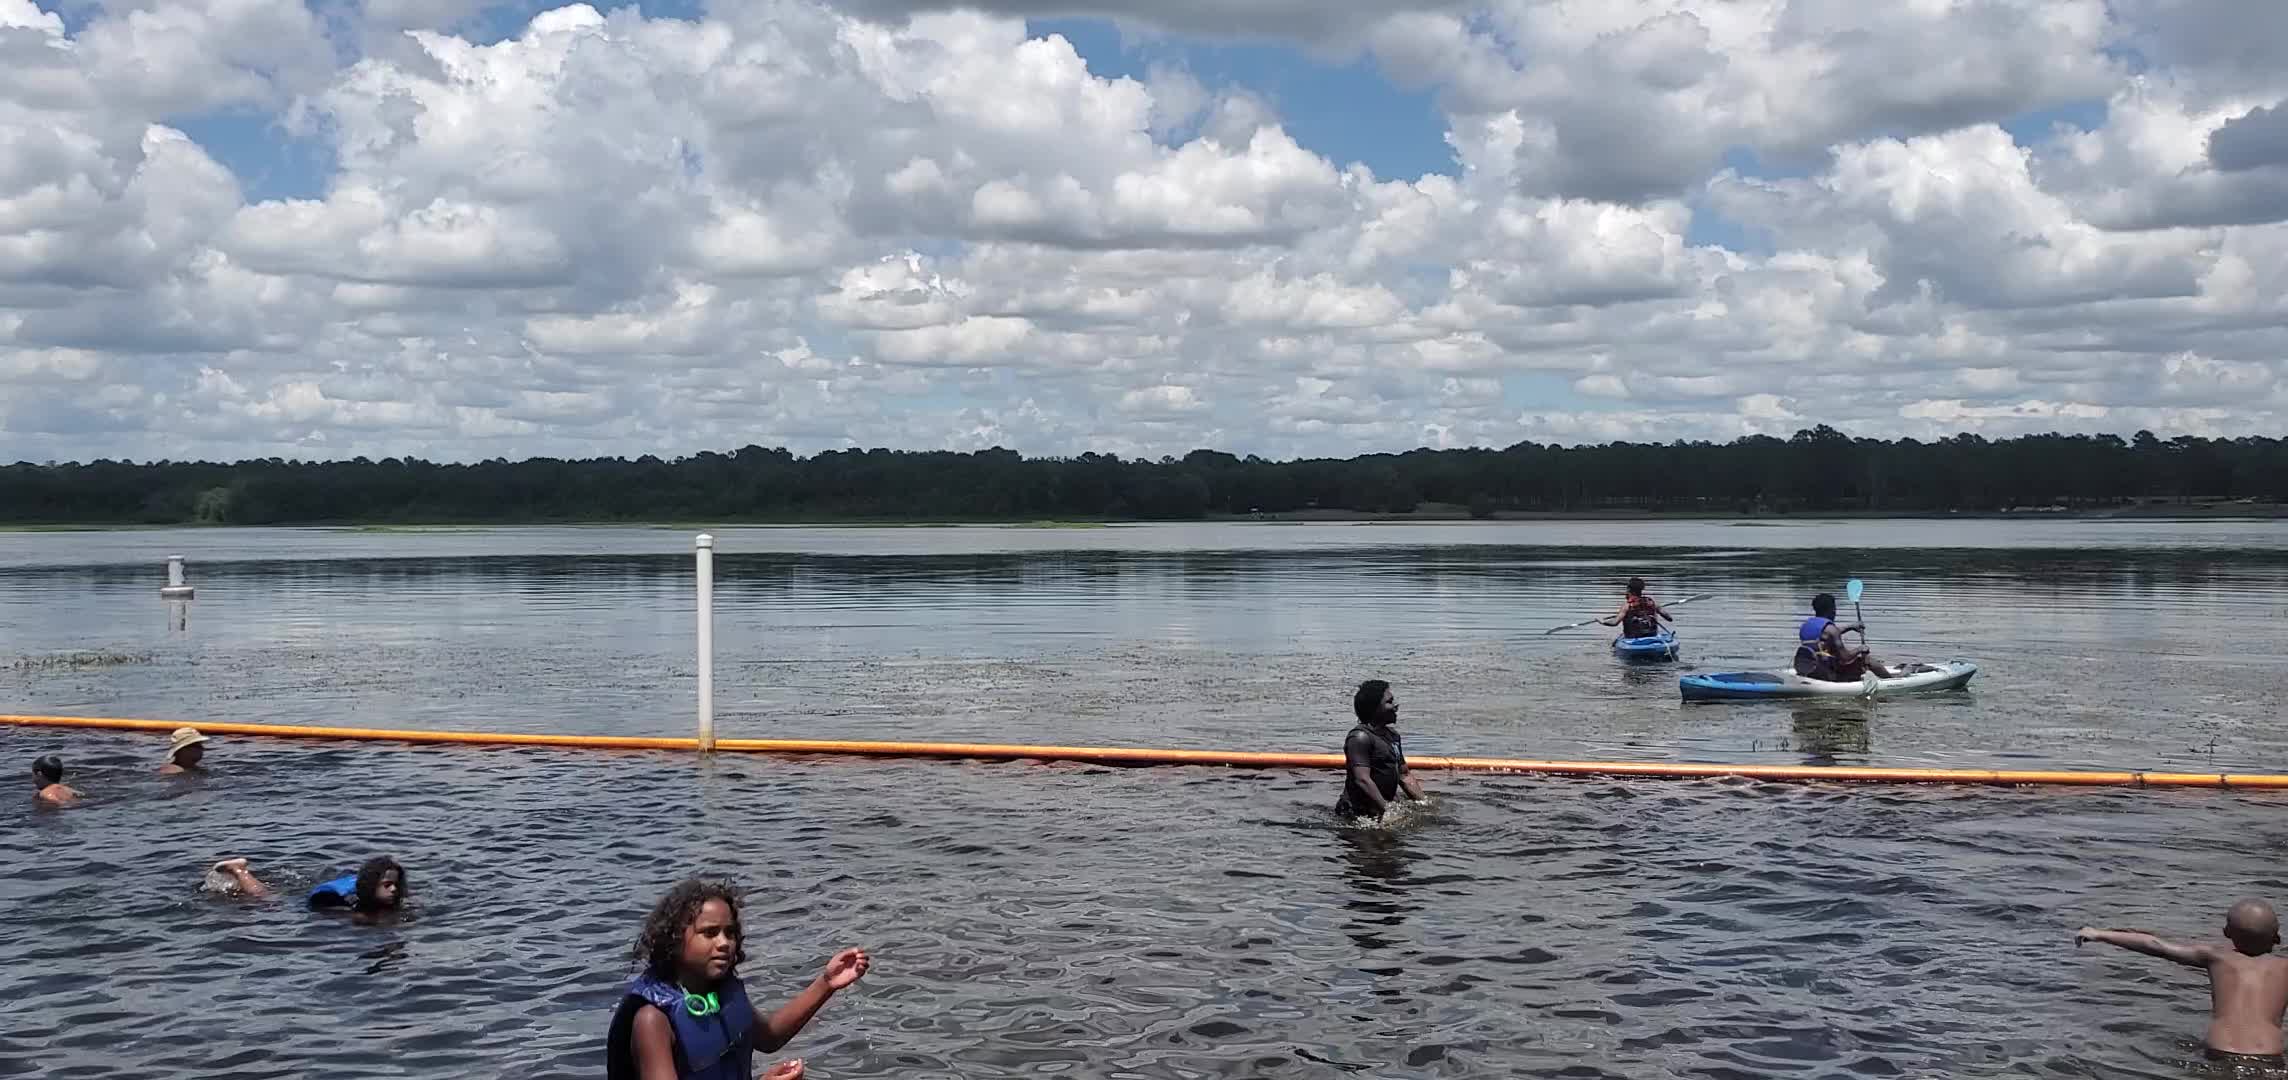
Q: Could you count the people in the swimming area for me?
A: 6